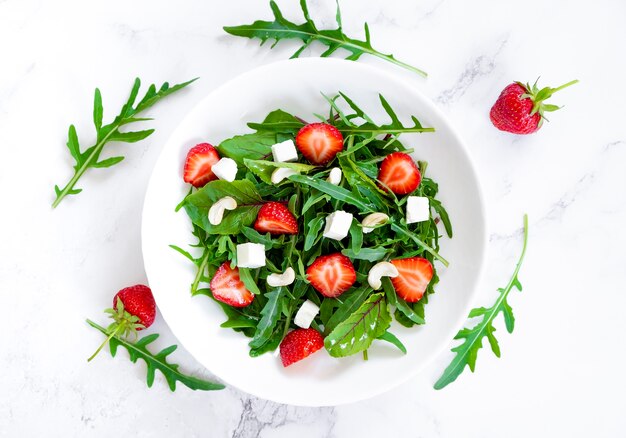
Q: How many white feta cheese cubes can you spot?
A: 6